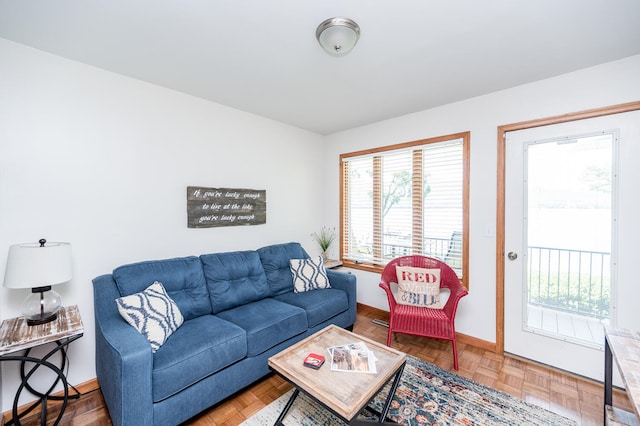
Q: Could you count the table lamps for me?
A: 1